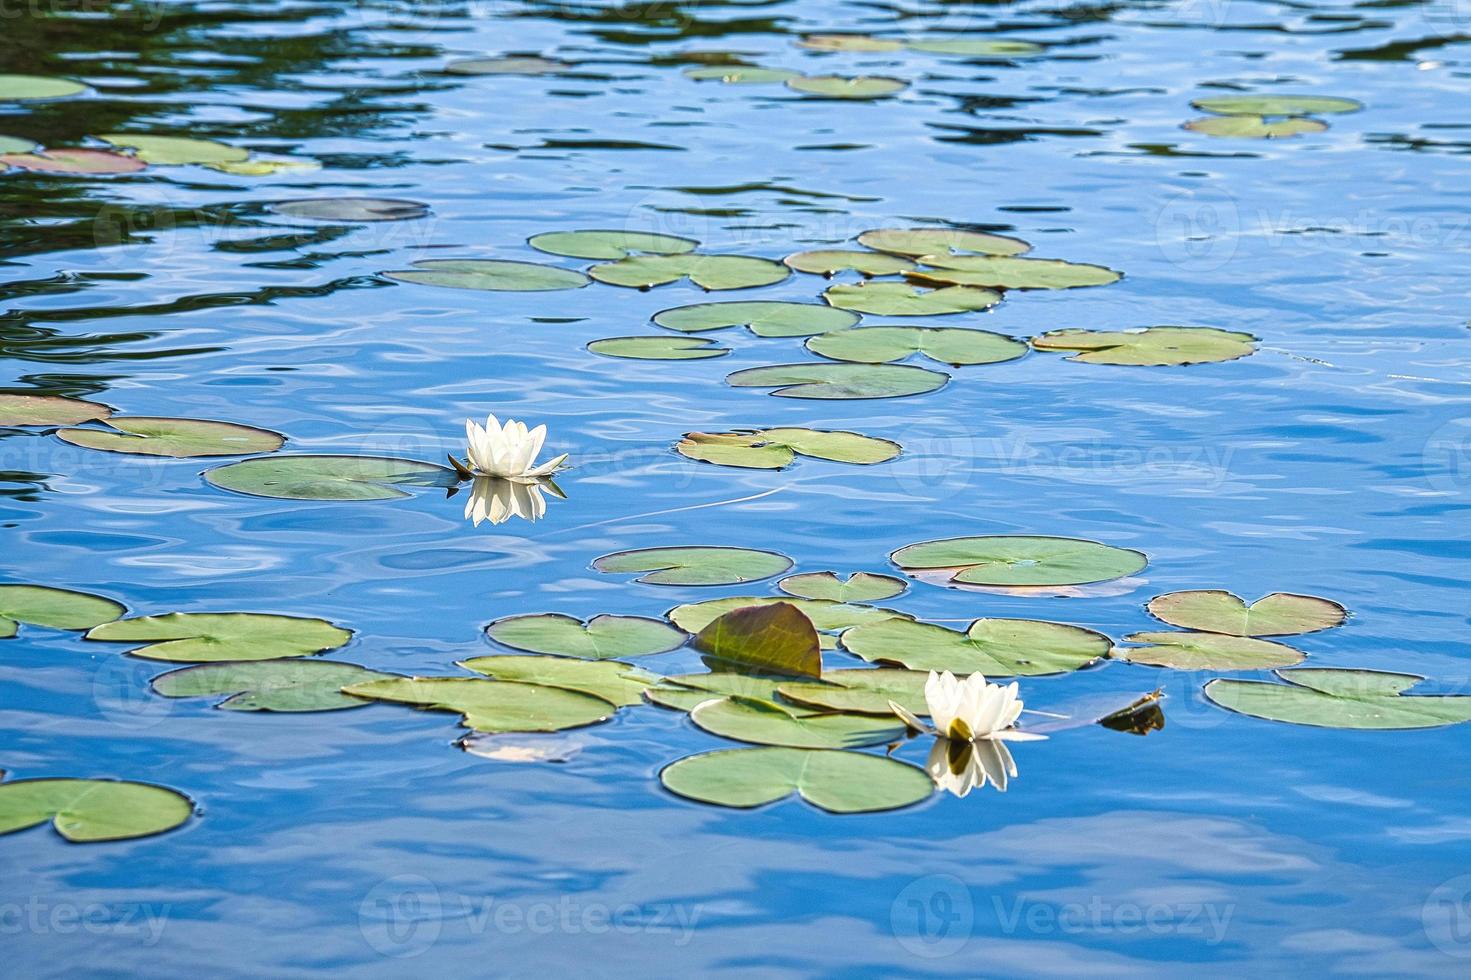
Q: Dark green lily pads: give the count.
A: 1